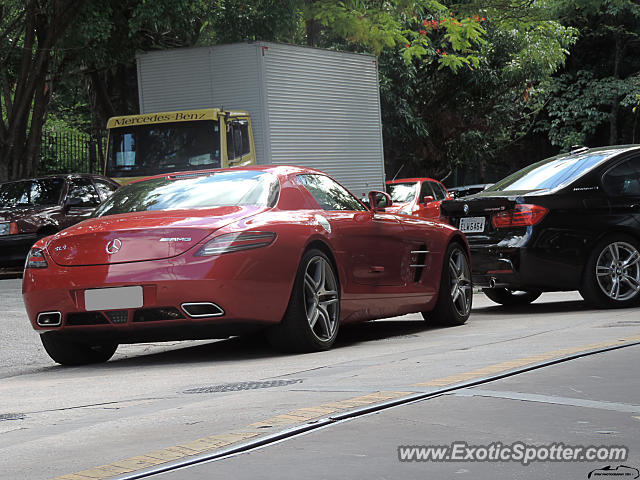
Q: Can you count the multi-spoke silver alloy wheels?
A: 3